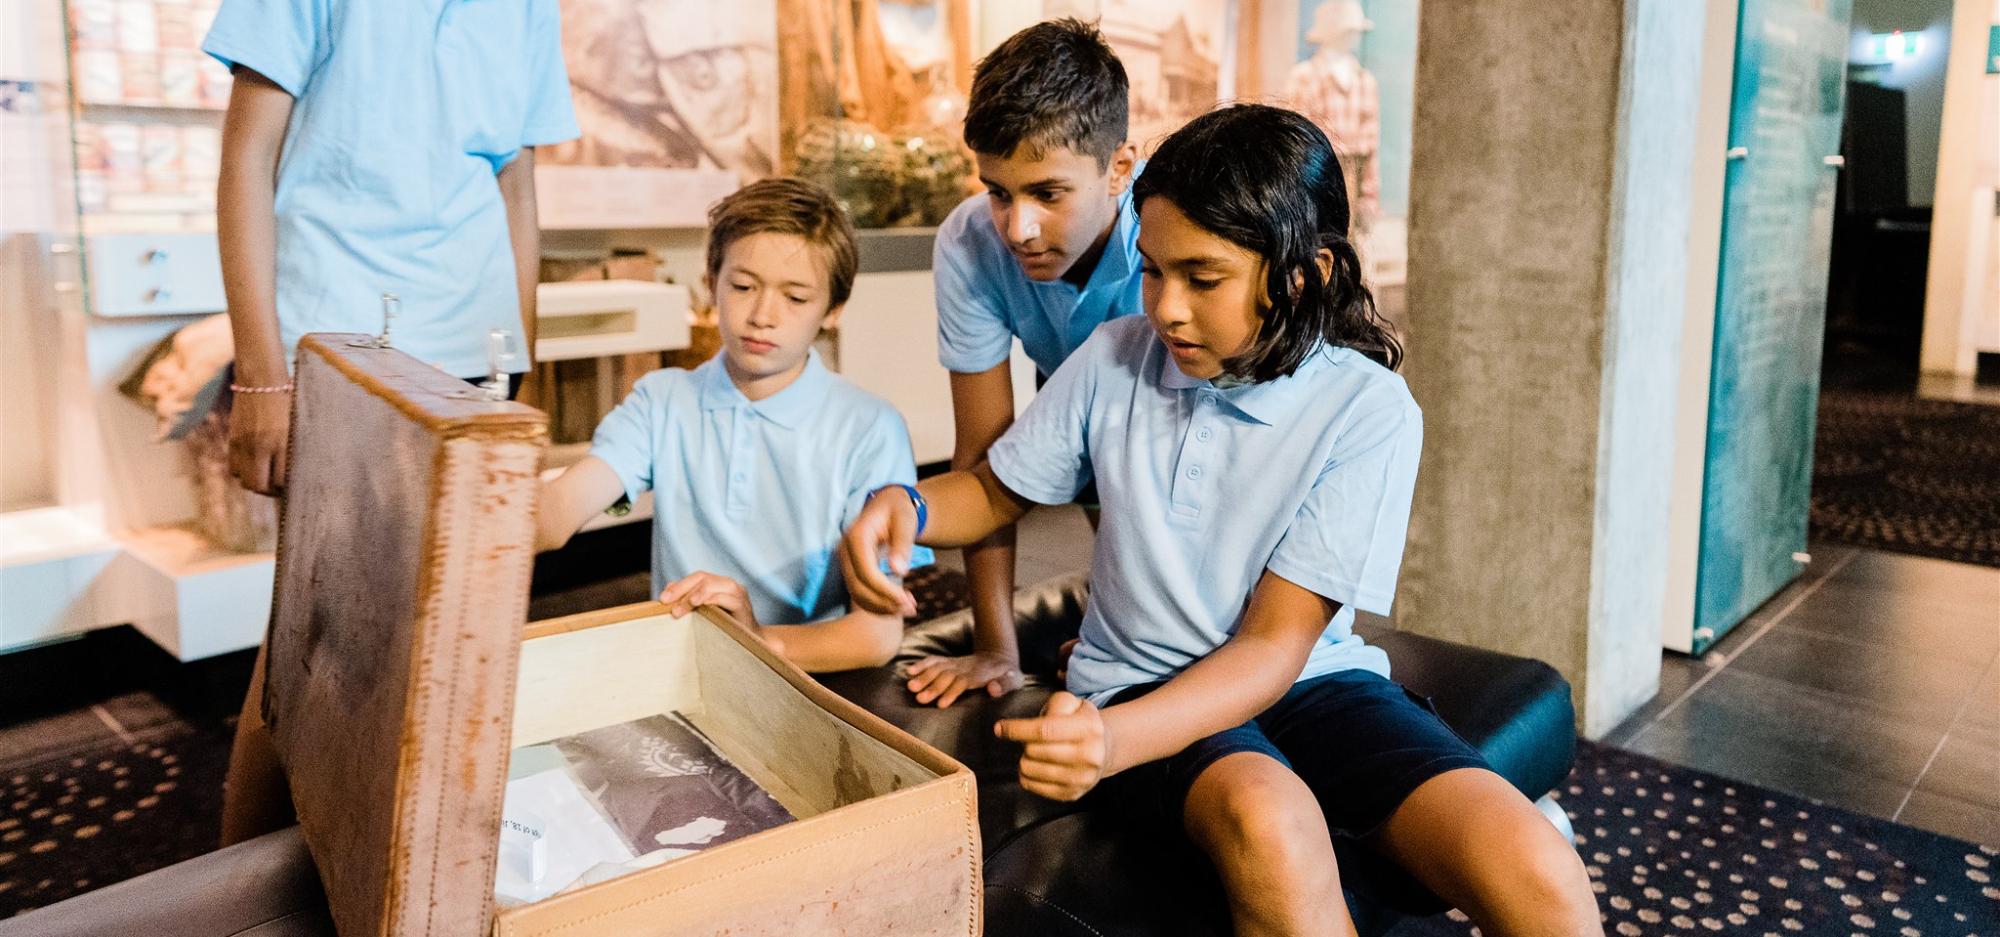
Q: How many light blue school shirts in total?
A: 4